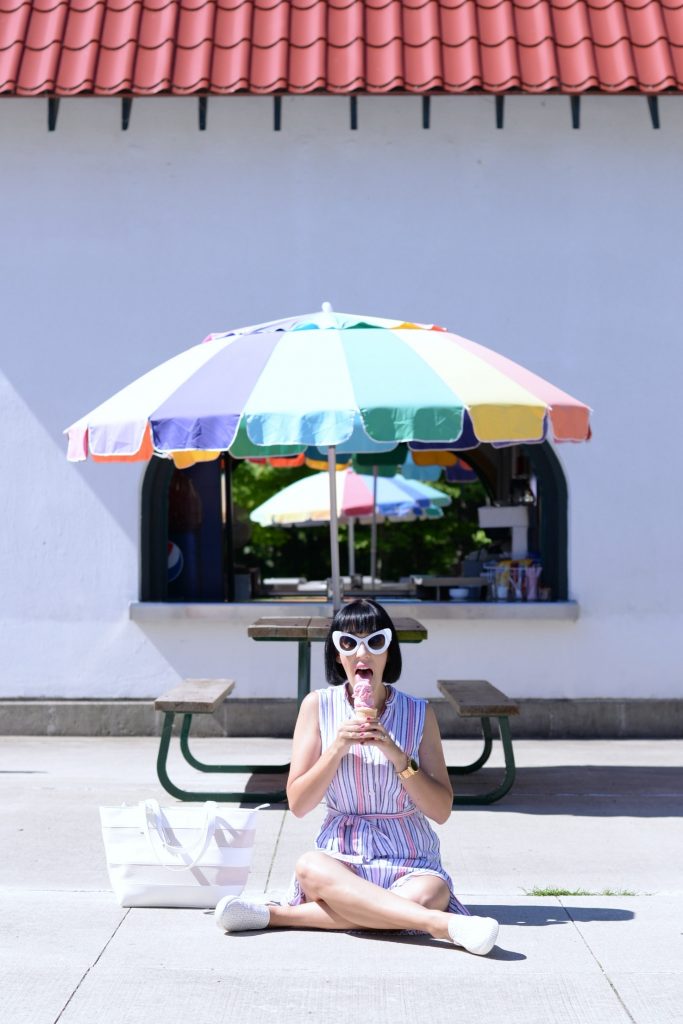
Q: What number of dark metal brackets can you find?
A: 9